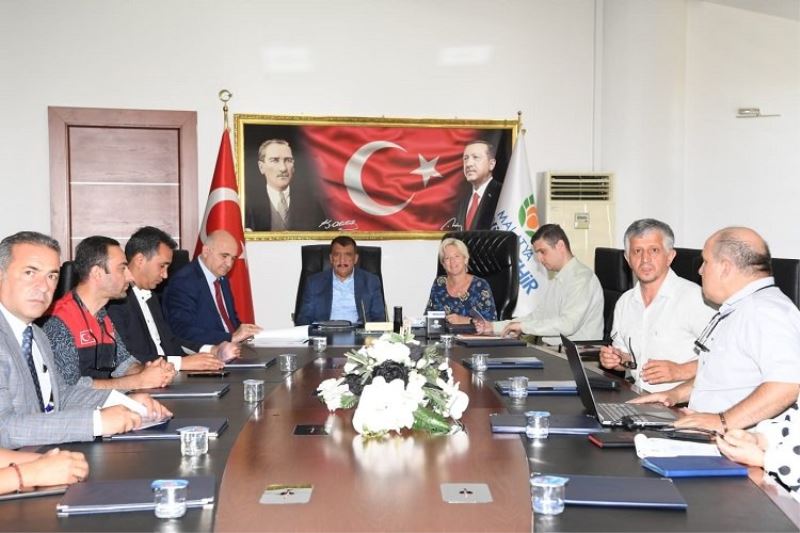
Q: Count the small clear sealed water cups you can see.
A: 10